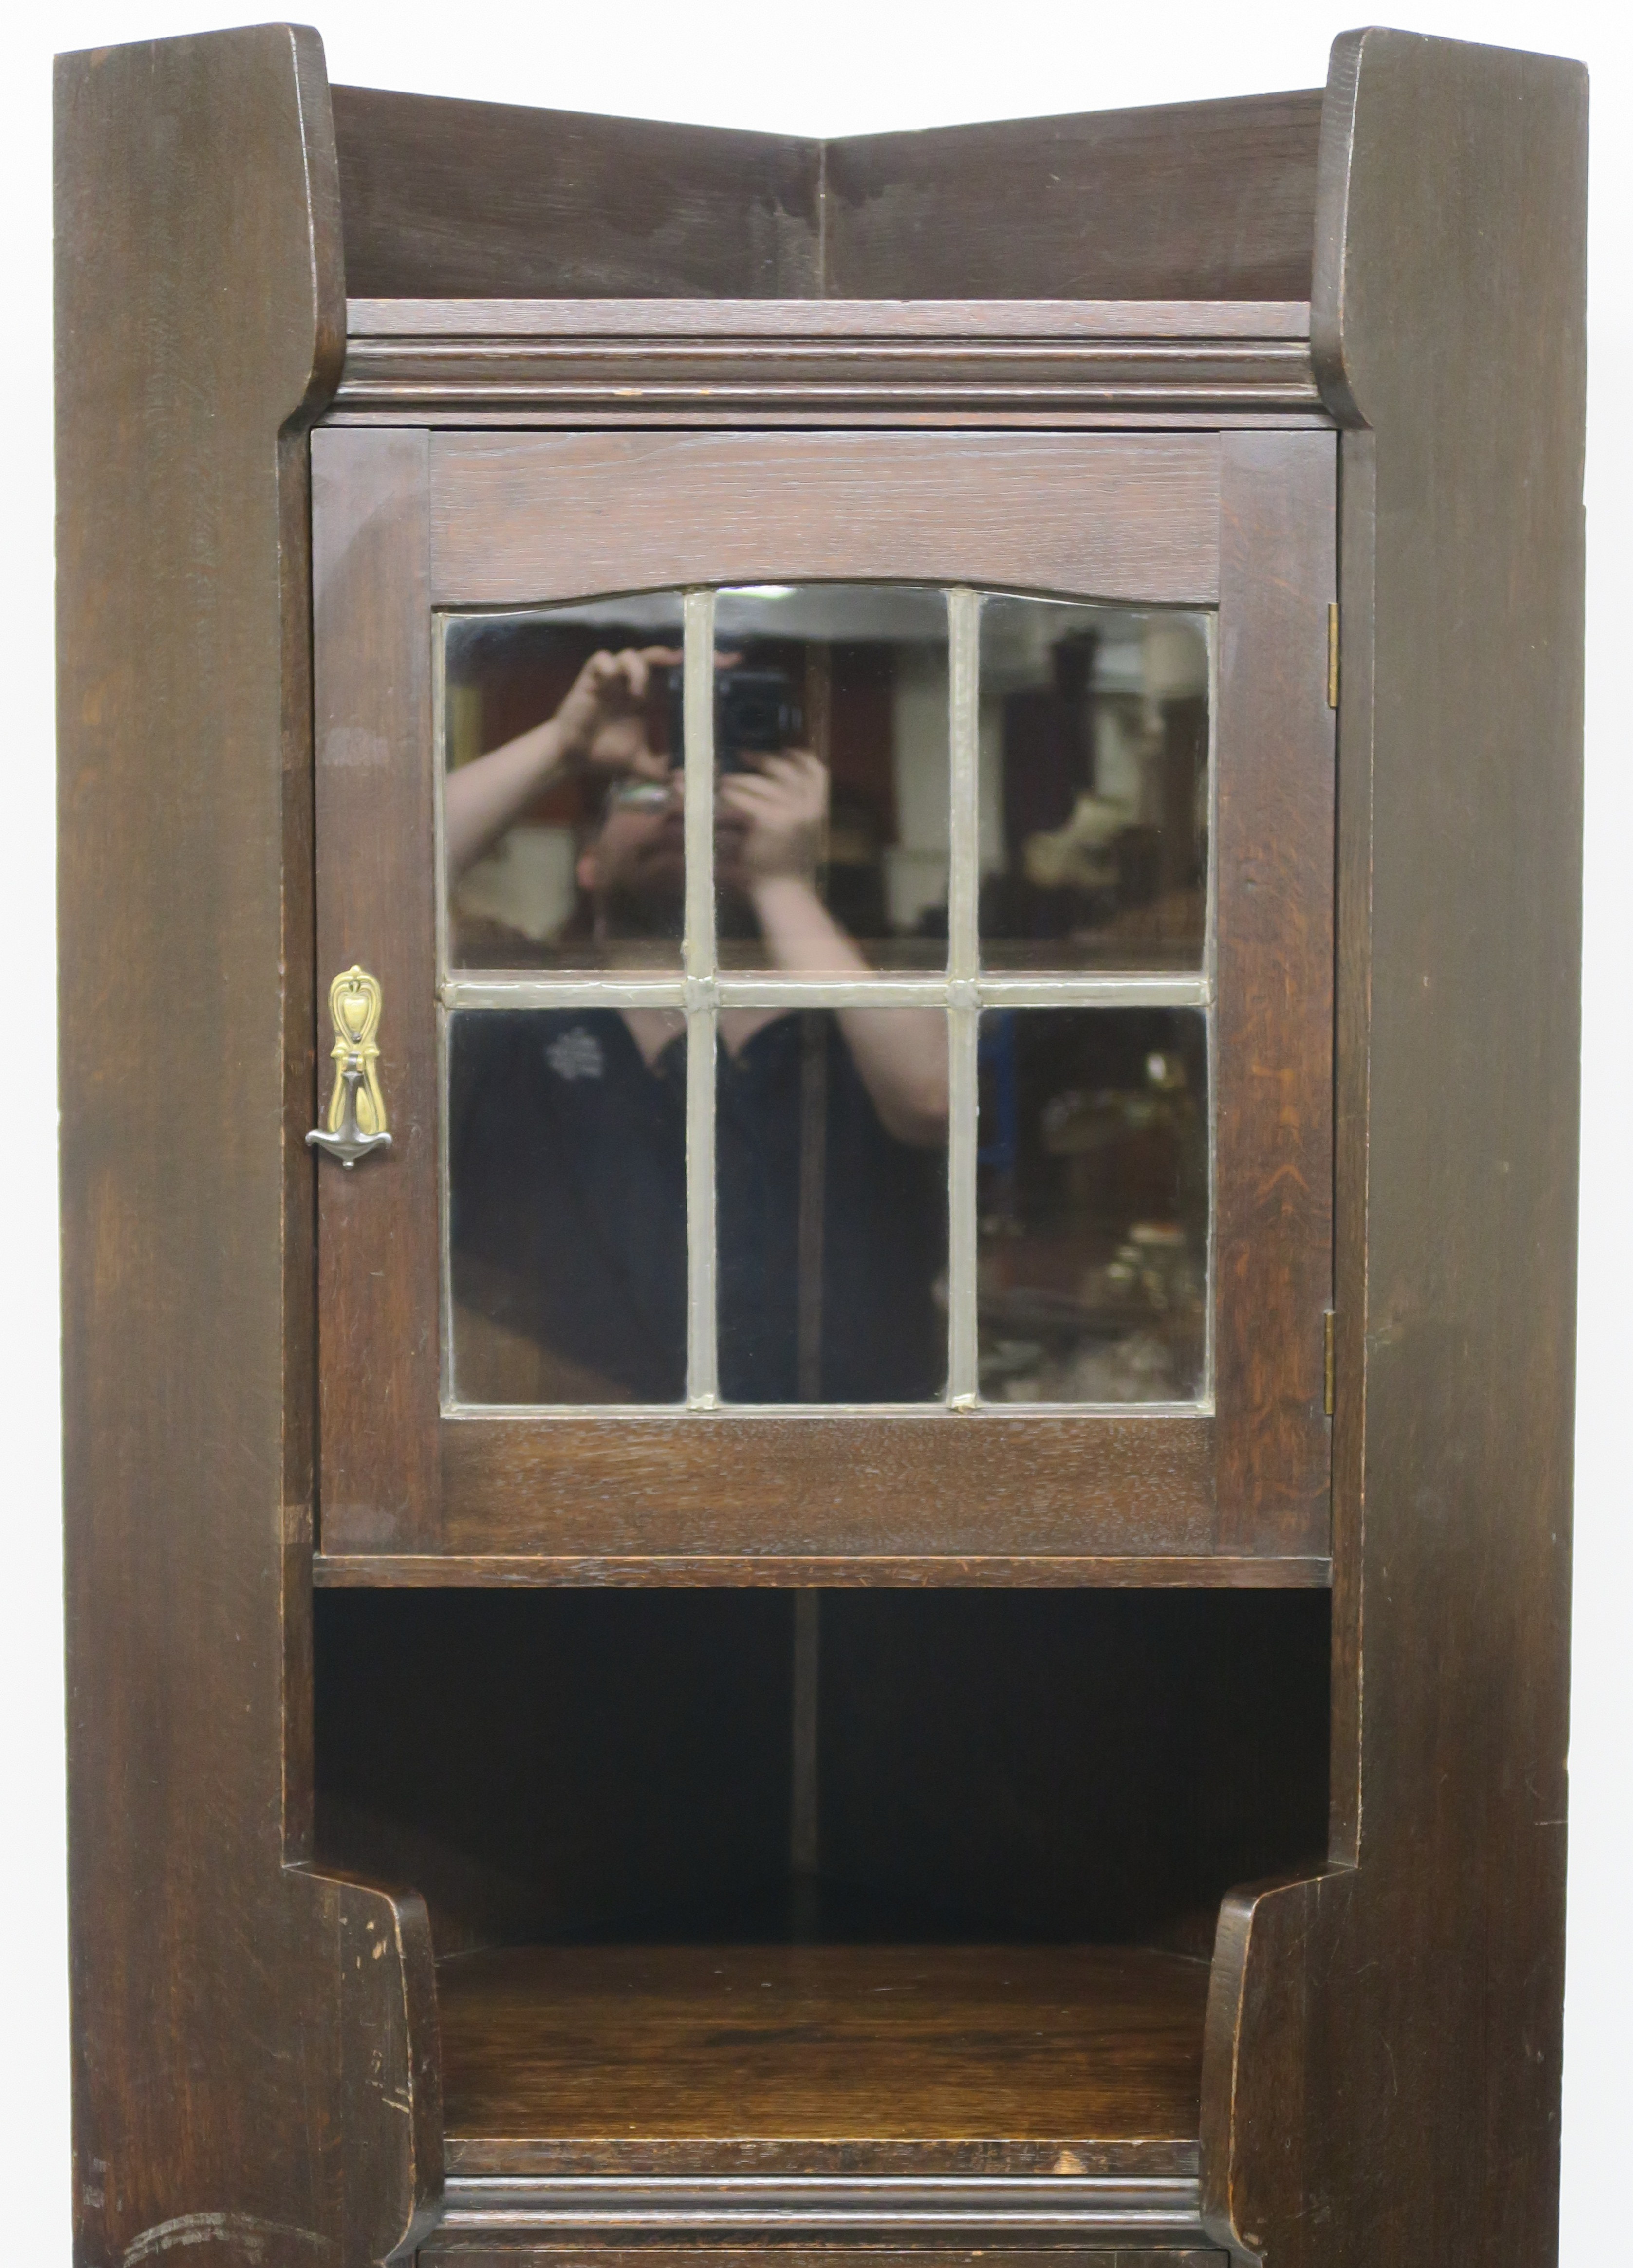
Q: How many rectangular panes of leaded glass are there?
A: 6